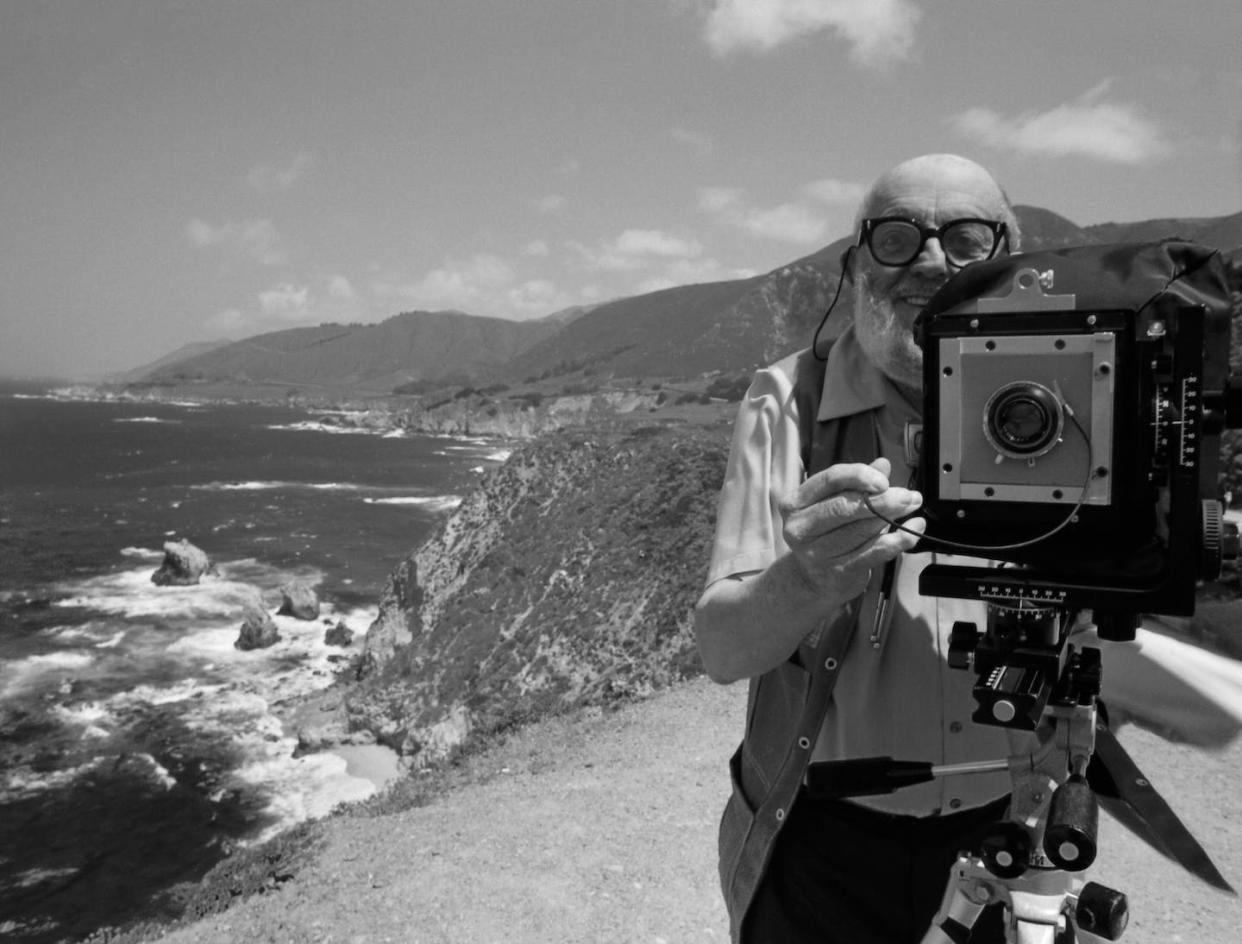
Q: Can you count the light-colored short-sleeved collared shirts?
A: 1